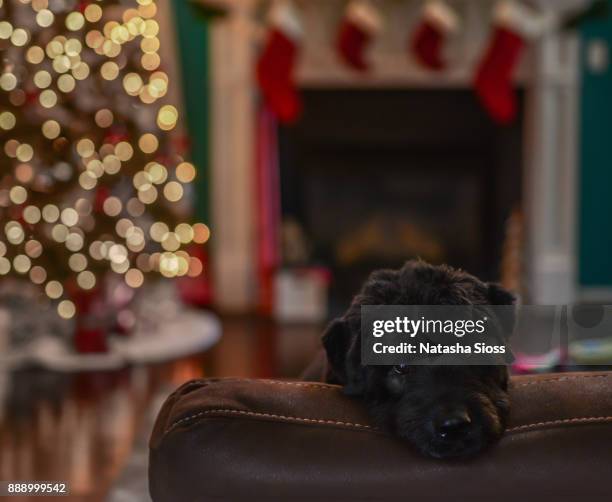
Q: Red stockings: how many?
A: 4